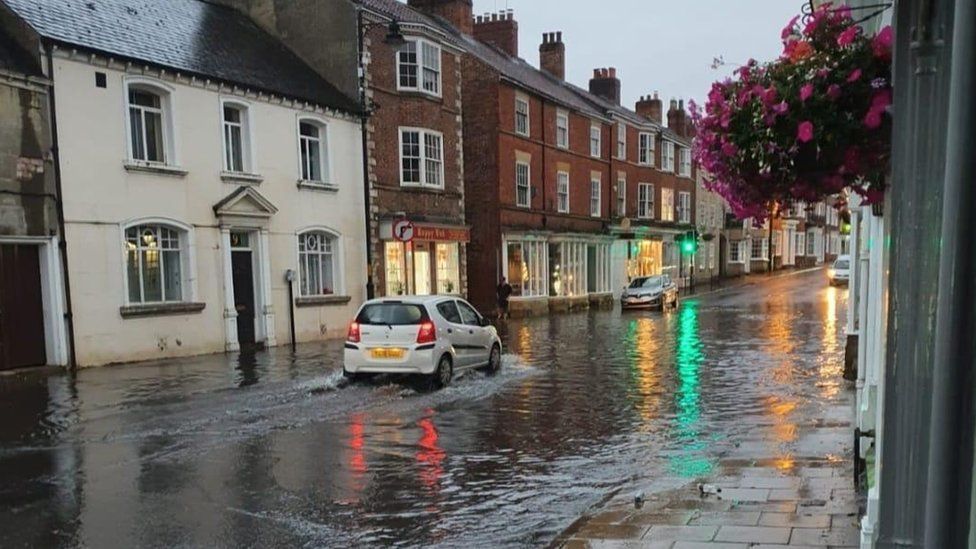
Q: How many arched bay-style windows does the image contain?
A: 2